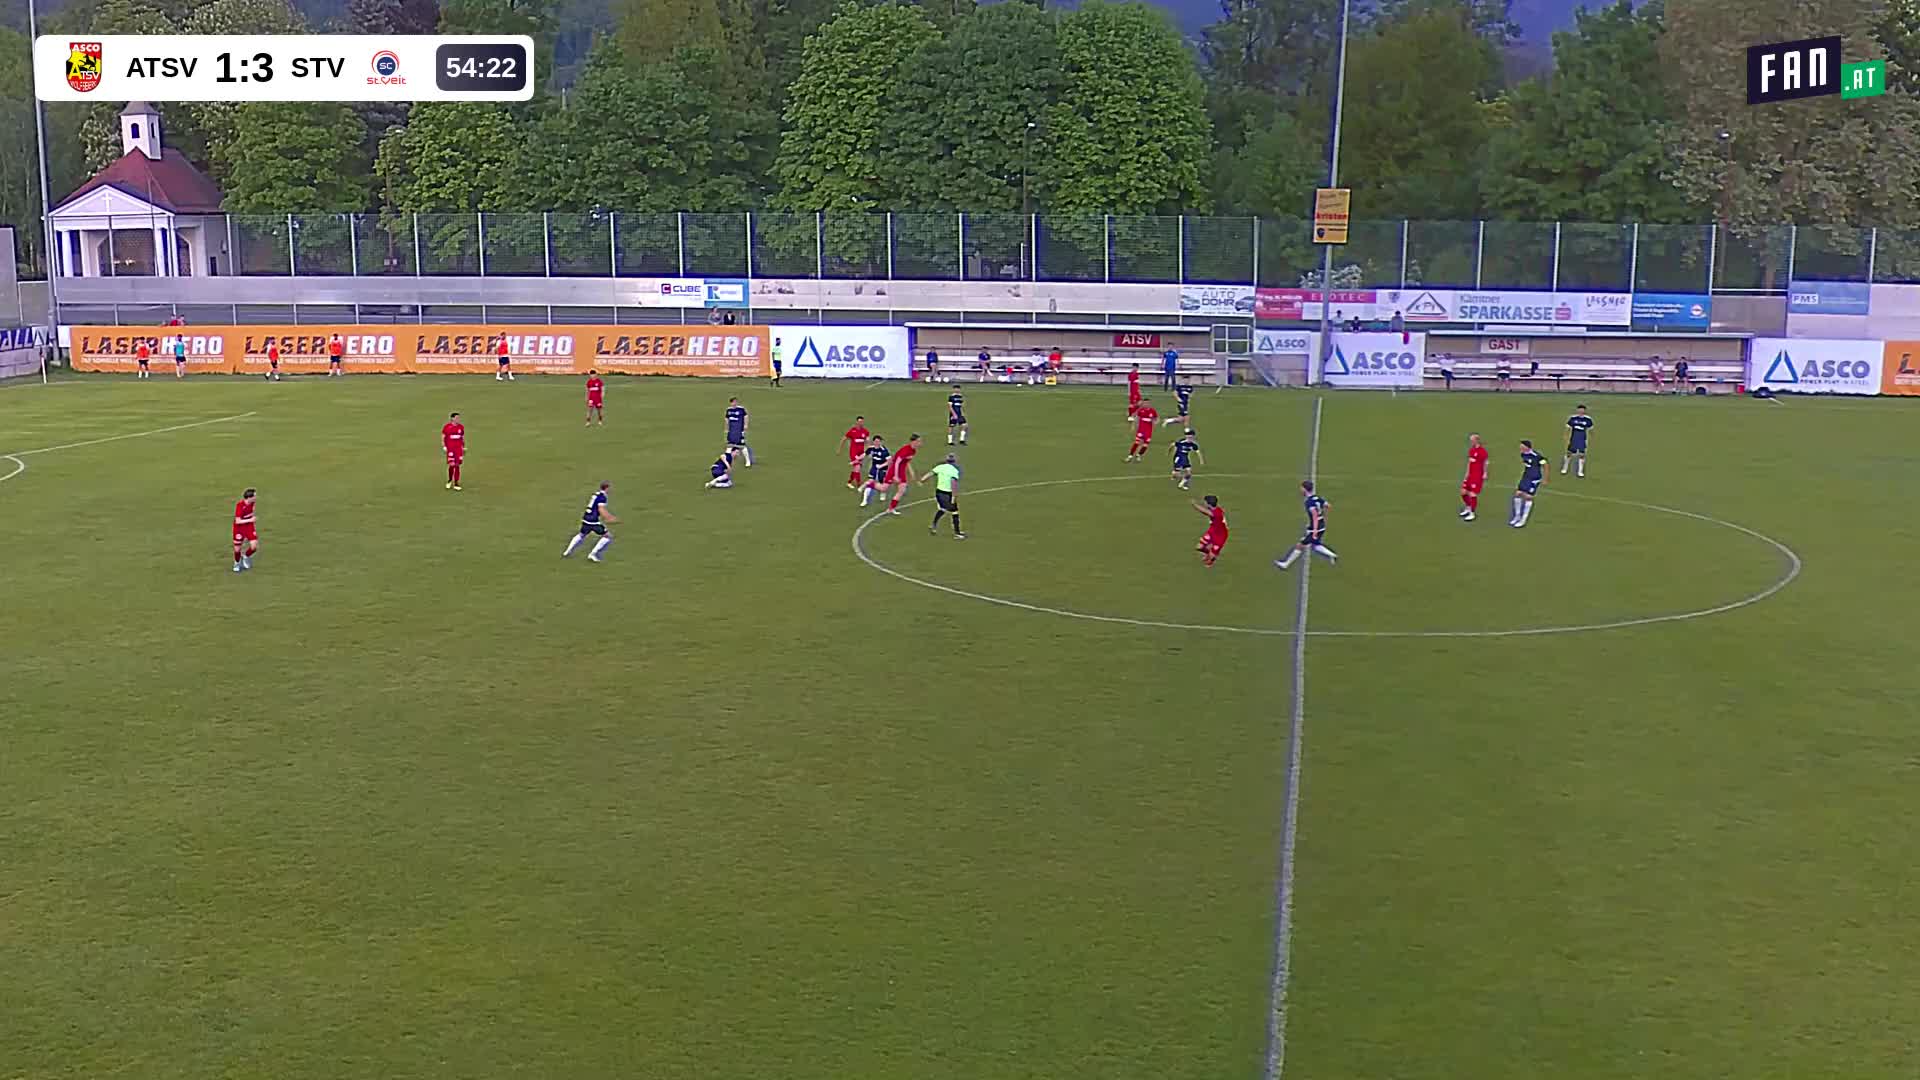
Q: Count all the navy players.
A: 10